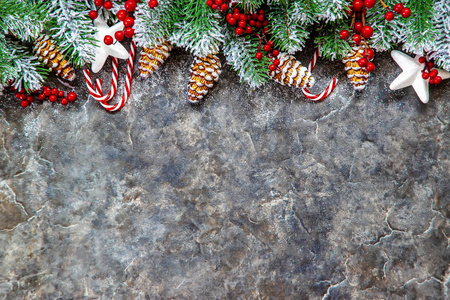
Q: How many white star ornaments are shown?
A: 2